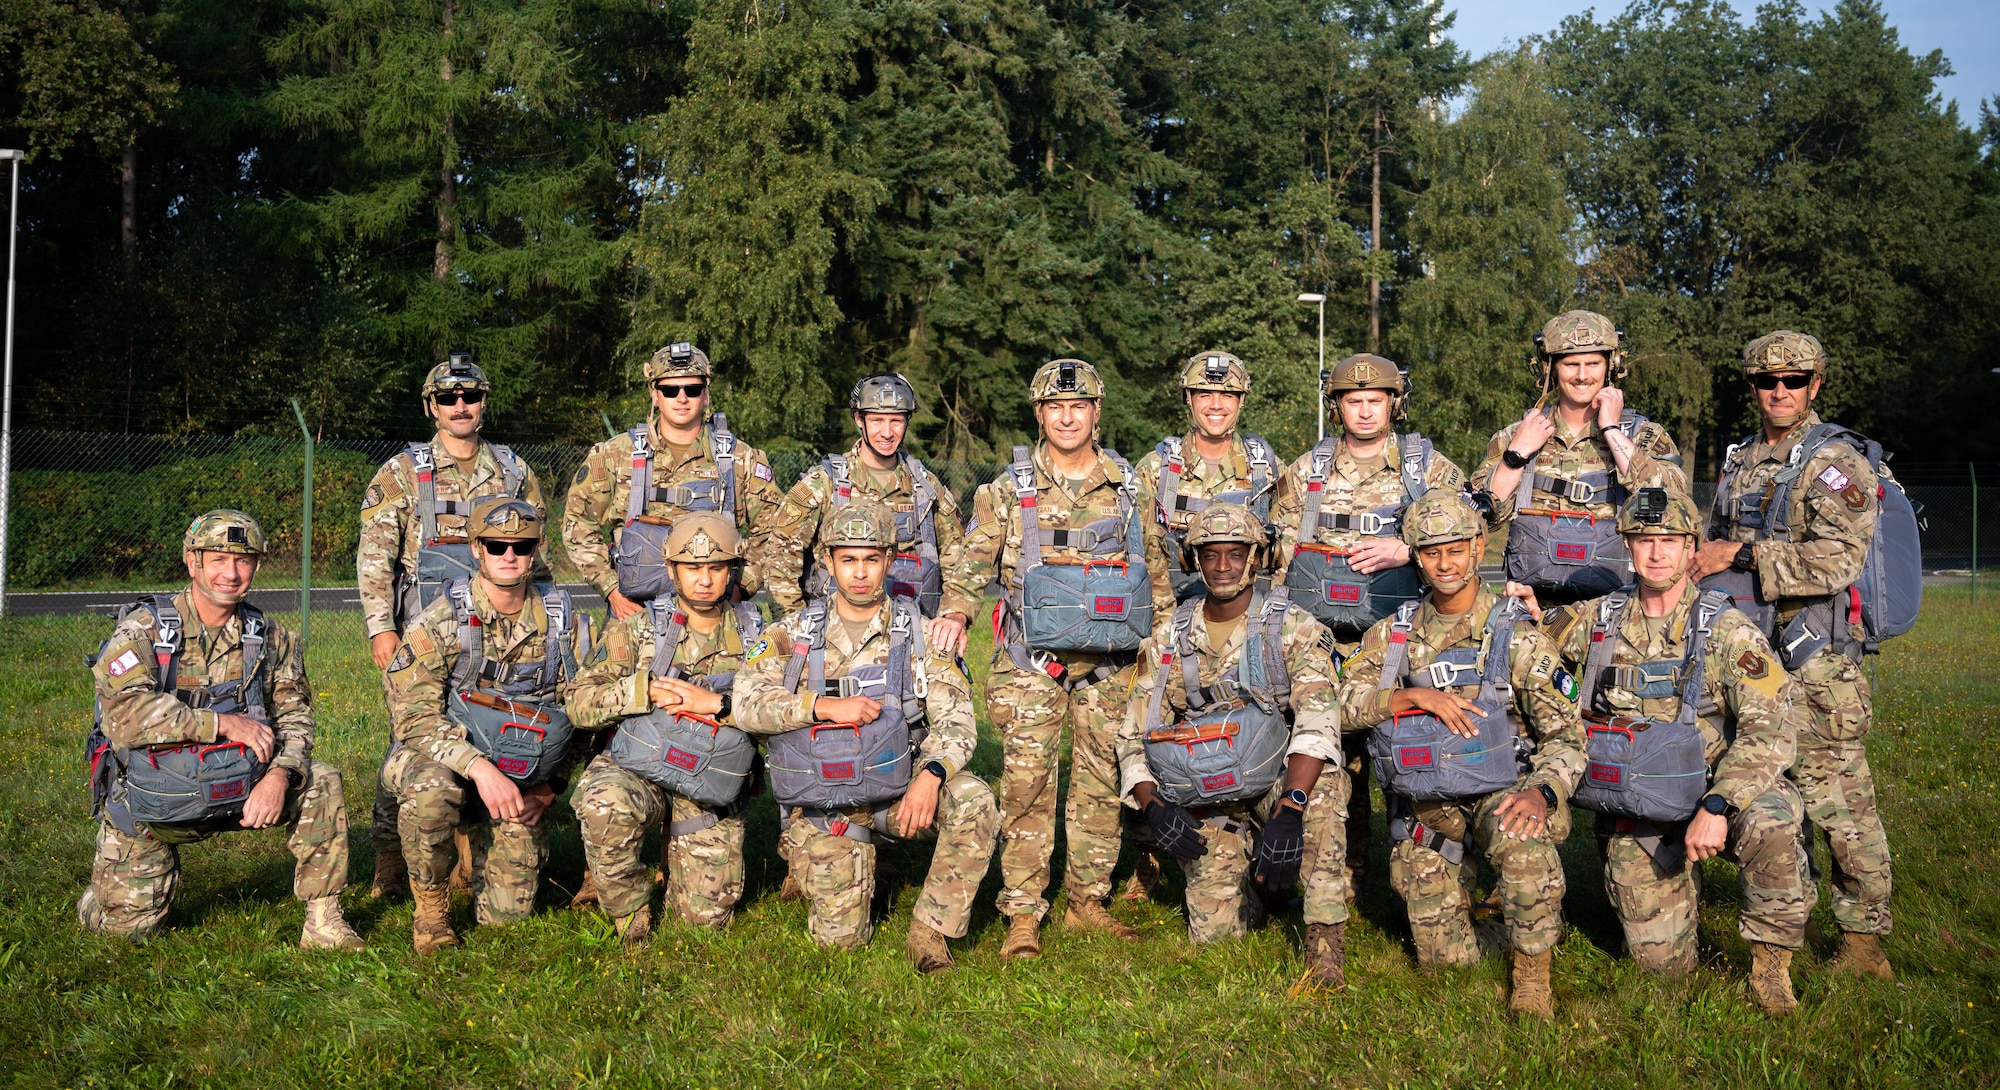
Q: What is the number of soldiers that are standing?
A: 8